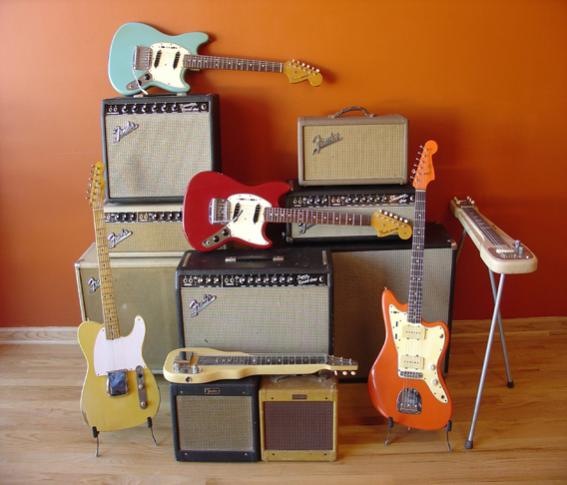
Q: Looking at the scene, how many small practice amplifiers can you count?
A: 2